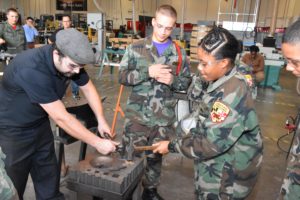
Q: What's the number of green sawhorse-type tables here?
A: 1